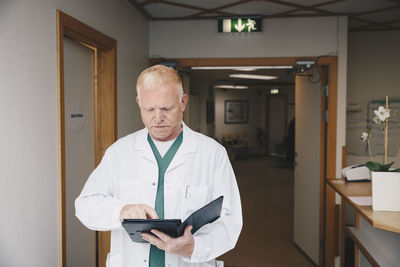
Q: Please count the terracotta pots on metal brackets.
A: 0